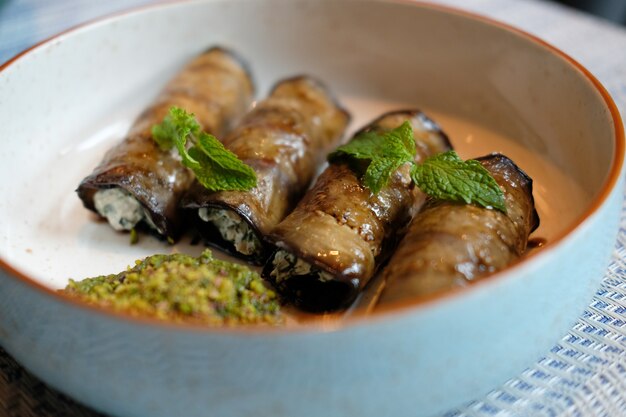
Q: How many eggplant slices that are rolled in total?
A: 4